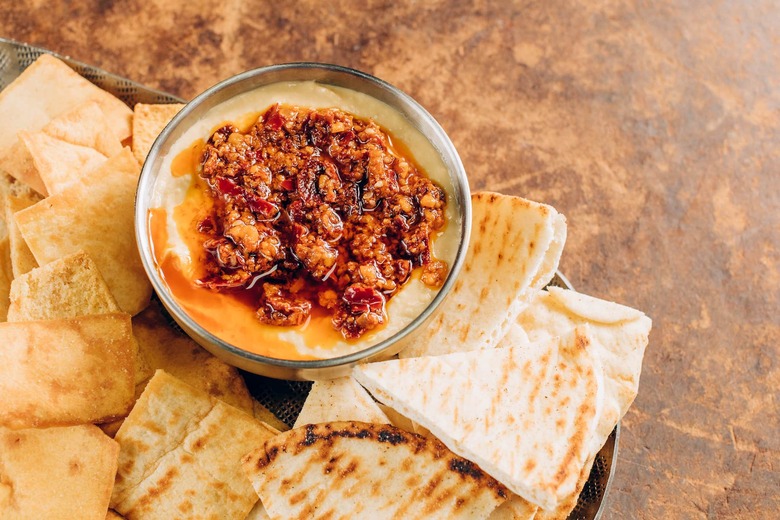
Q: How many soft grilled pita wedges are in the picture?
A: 5